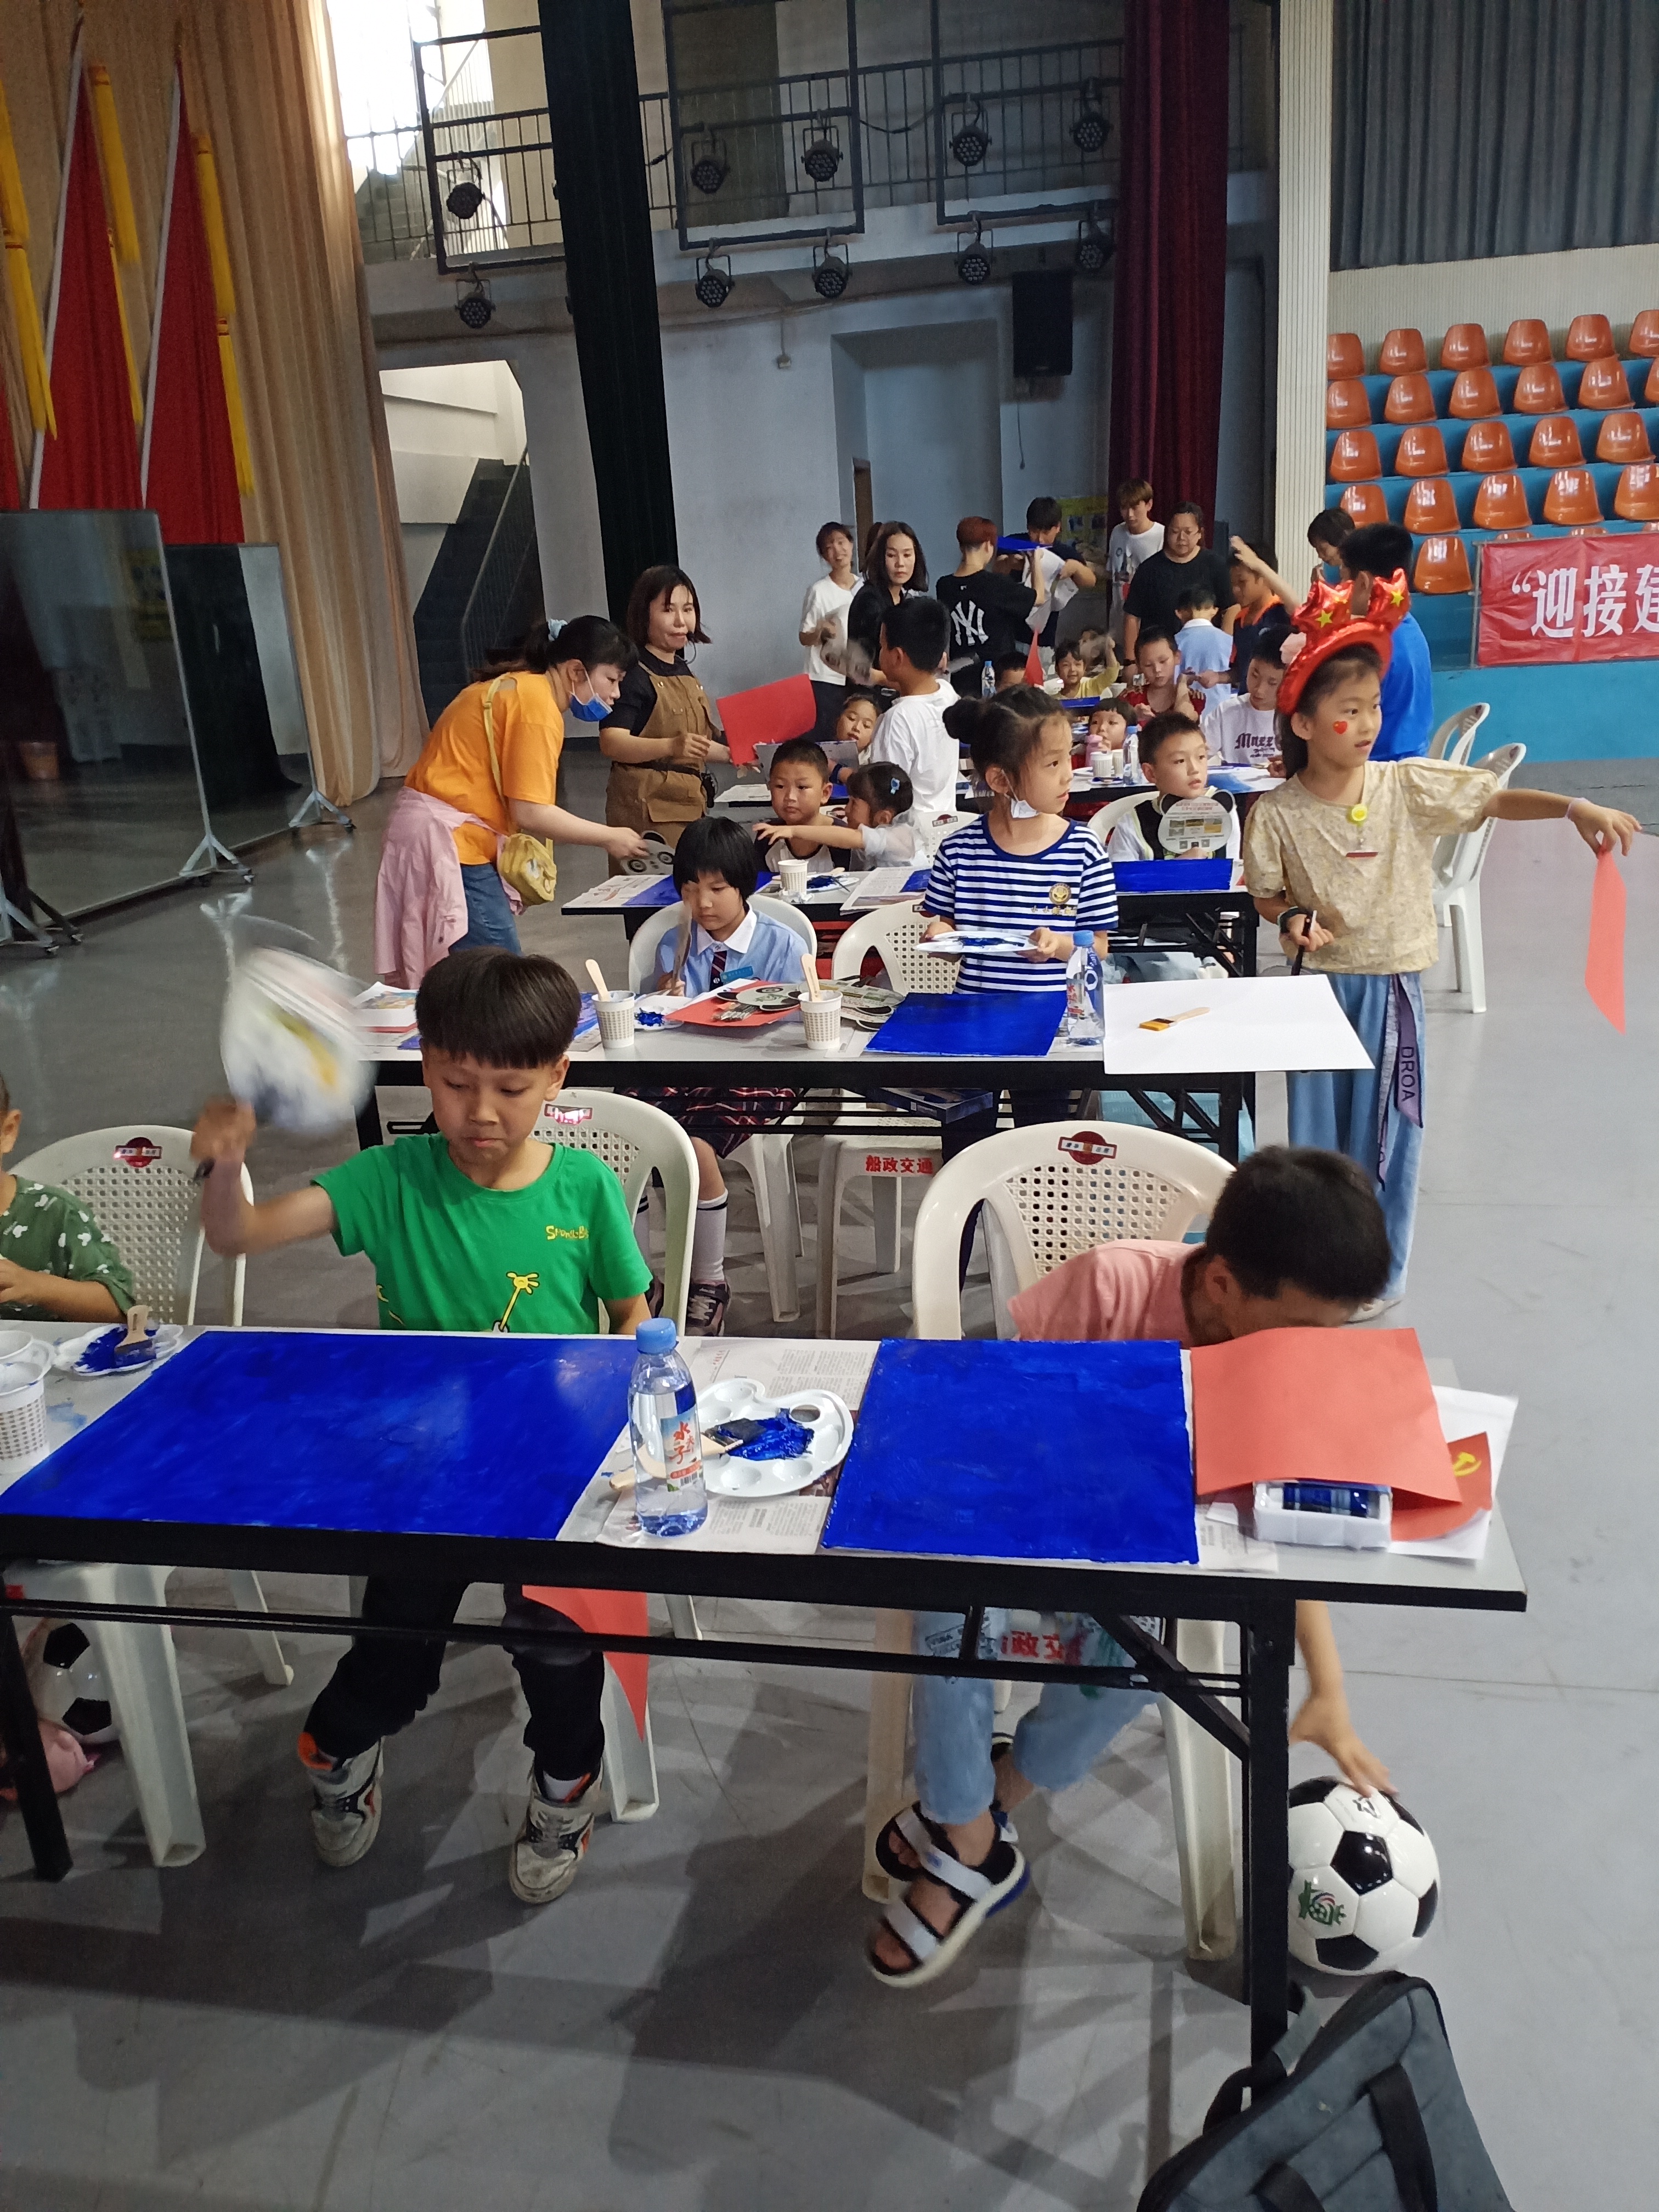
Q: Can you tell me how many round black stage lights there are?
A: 10